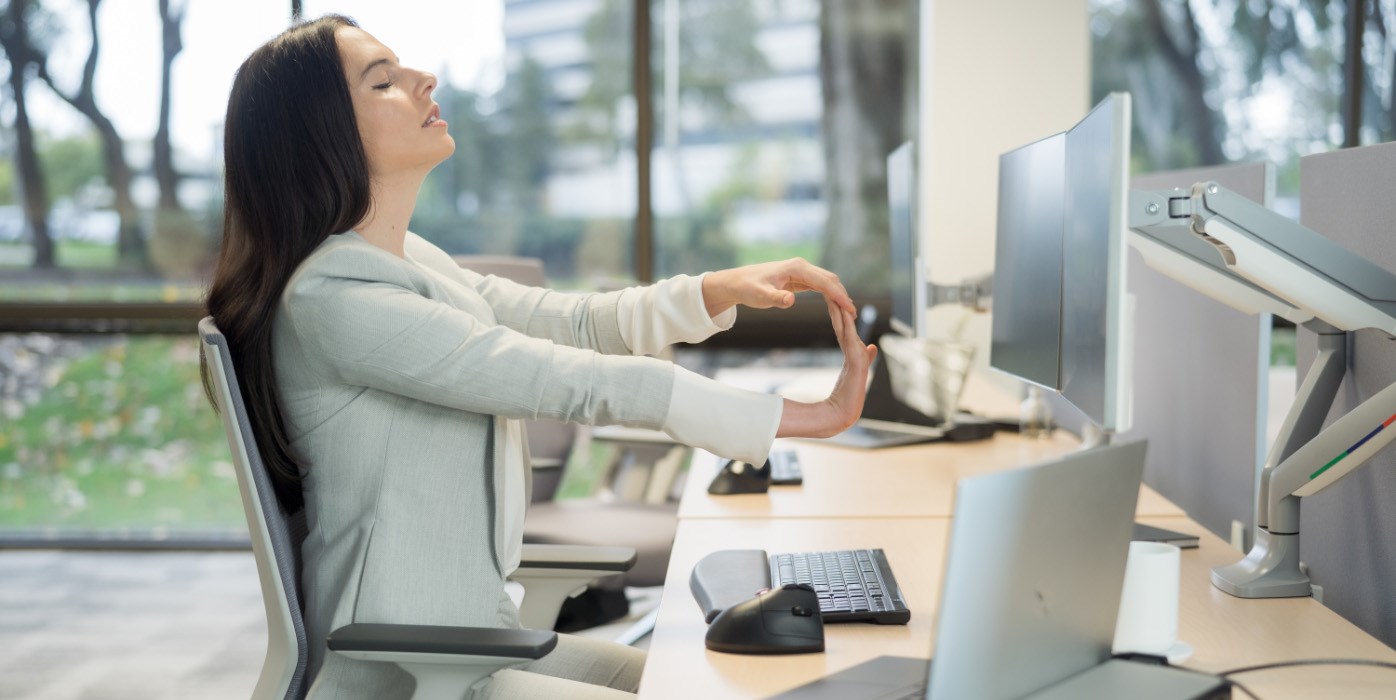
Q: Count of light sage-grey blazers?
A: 1